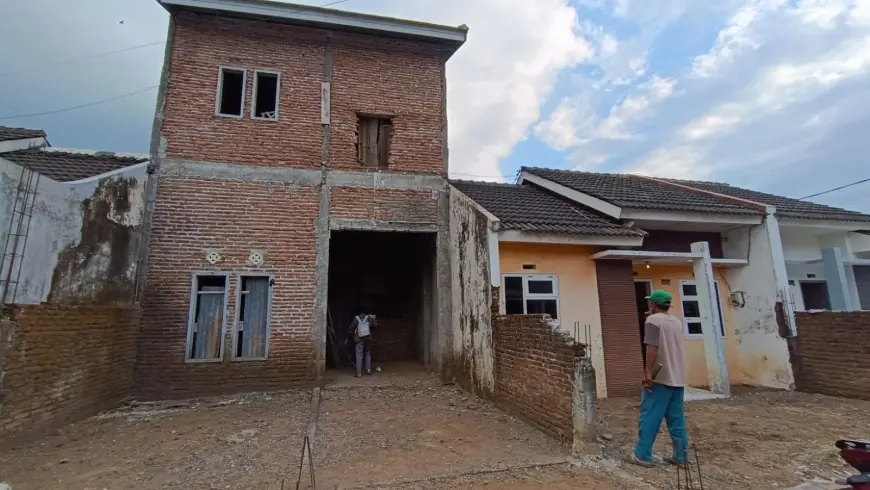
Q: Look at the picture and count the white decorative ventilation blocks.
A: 2